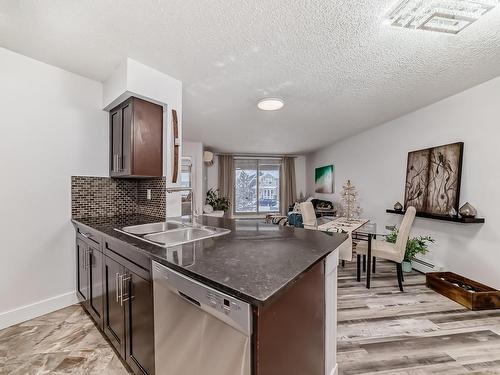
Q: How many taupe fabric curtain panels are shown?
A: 2